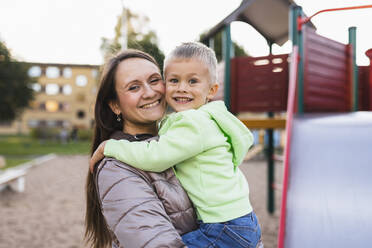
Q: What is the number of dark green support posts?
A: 4